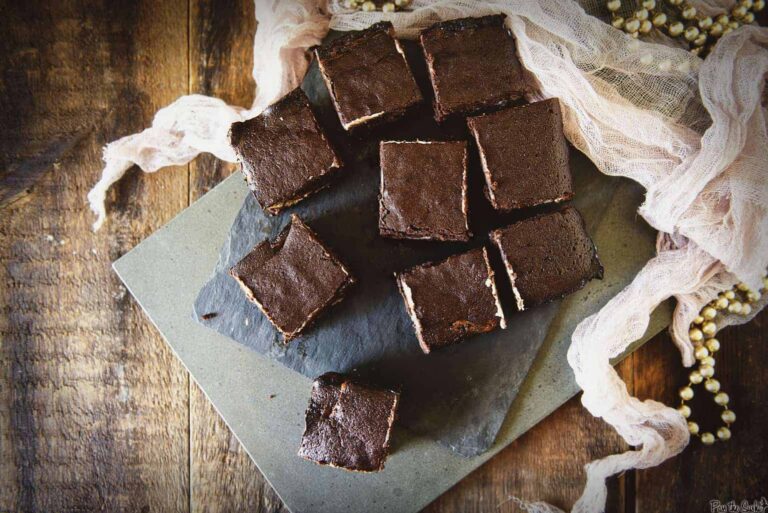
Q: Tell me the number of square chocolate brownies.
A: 9